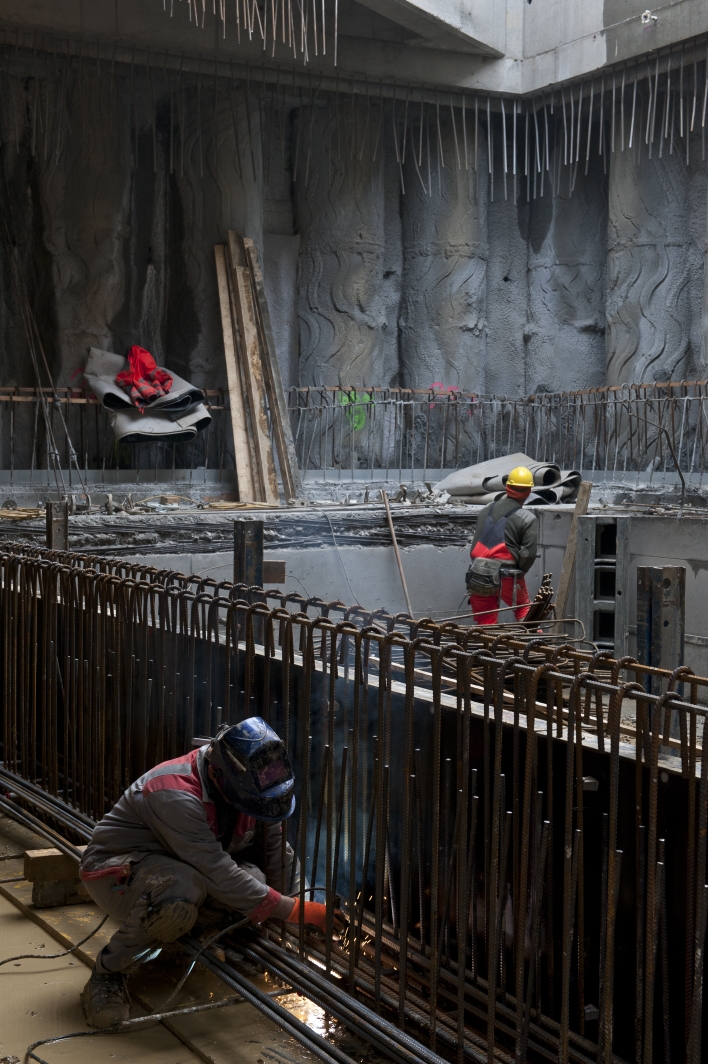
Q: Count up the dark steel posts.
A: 3